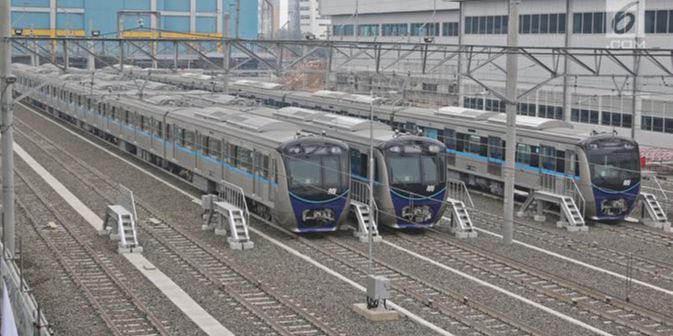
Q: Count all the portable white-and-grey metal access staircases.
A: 6